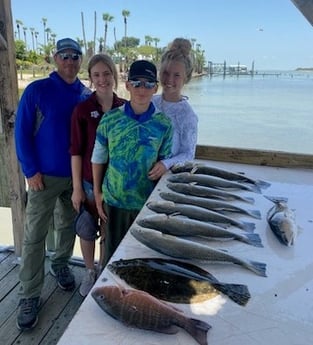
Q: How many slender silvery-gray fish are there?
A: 7